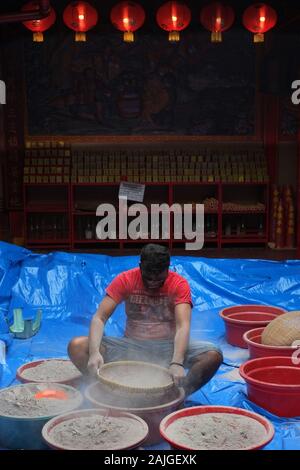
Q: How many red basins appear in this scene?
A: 7